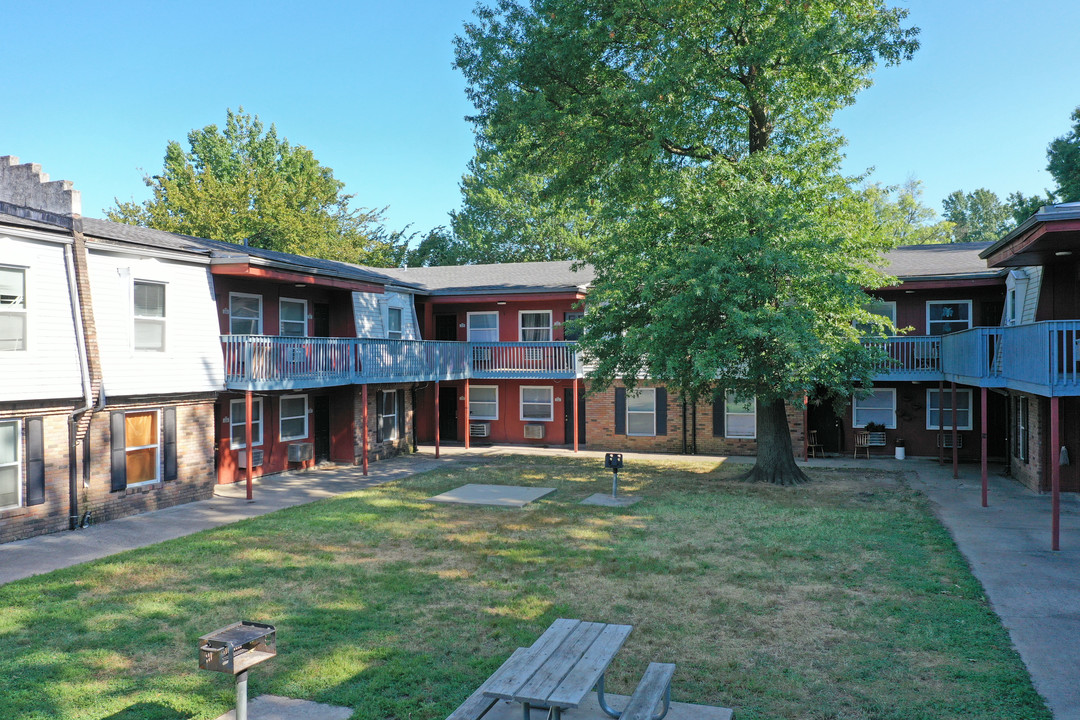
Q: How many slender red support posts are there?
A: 10